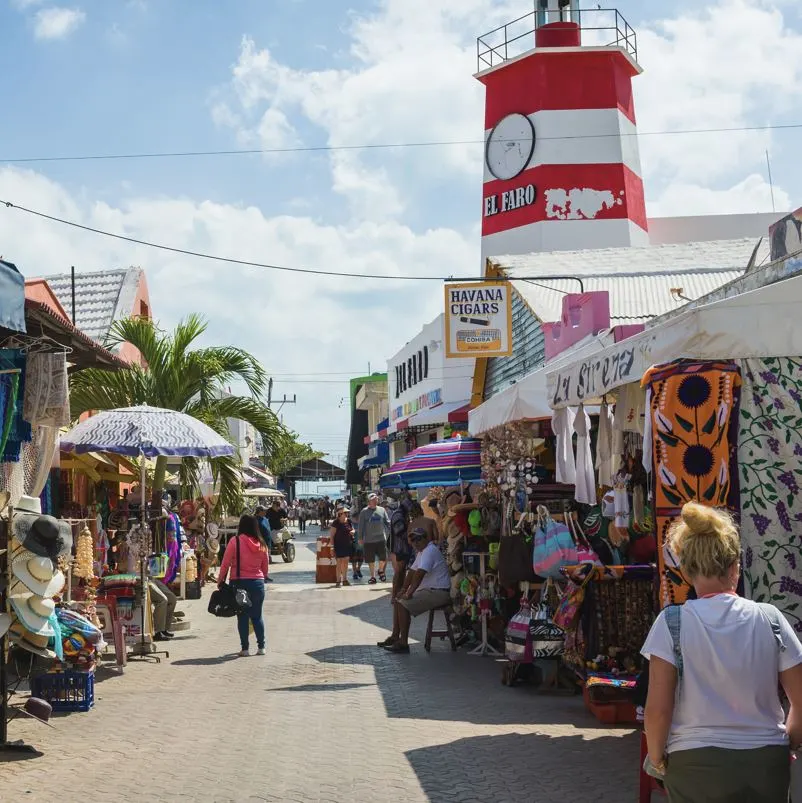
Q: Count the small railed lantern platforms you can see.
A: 1